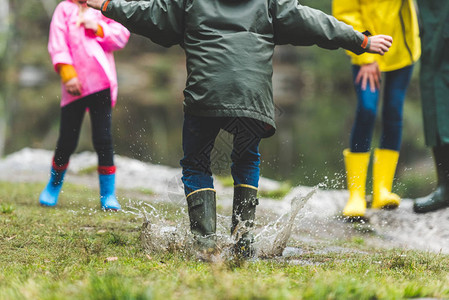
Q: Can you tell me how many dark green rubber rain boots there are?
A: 3